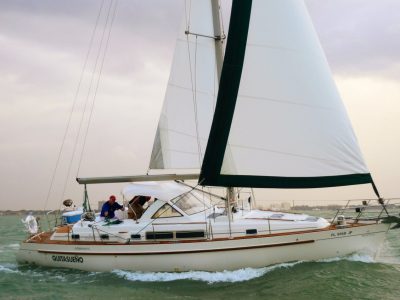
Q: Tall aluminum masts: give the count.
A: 1